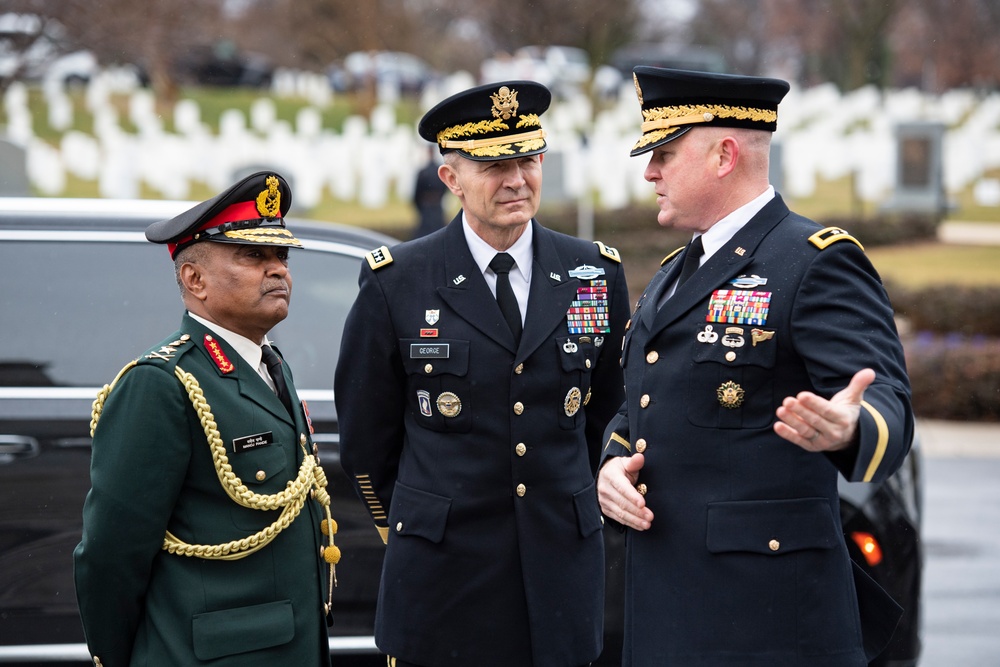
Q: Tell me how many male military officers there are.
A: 3